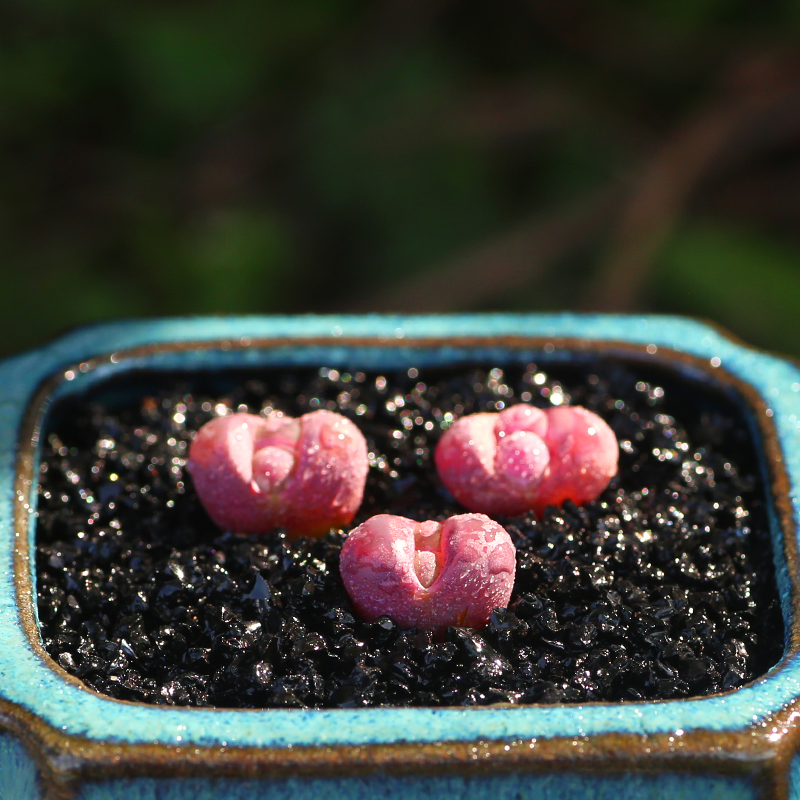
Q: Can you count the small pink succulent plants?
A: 3